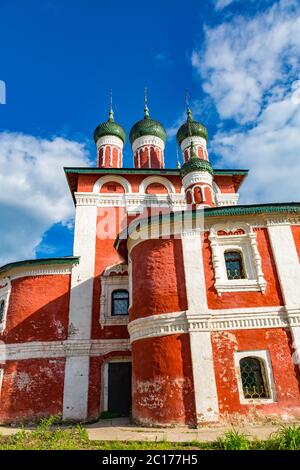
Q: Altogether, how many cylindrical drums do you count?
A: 4